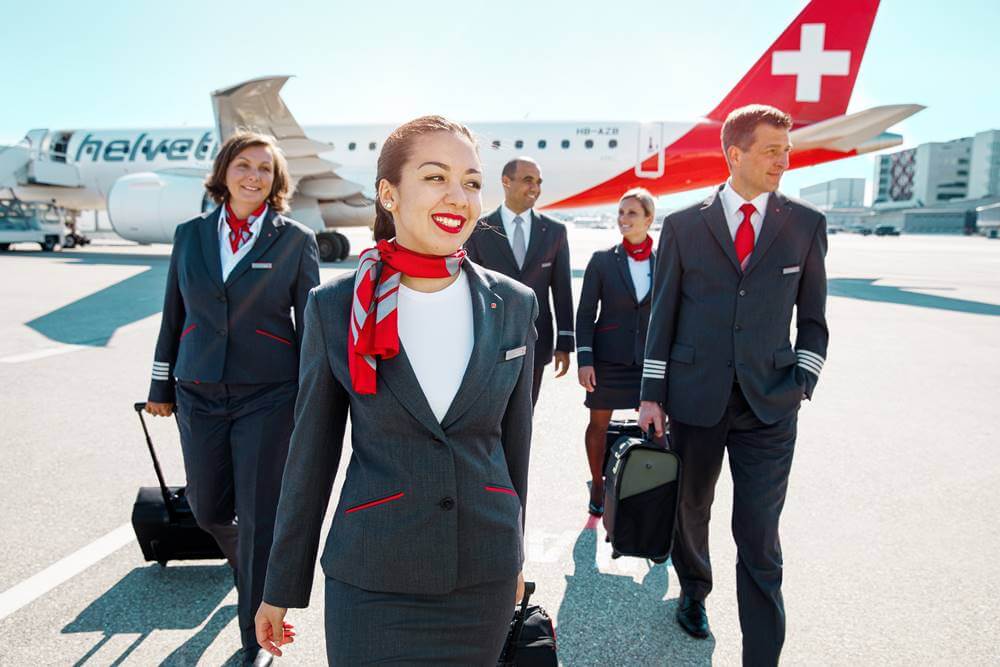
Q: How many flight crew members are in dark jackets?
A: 5